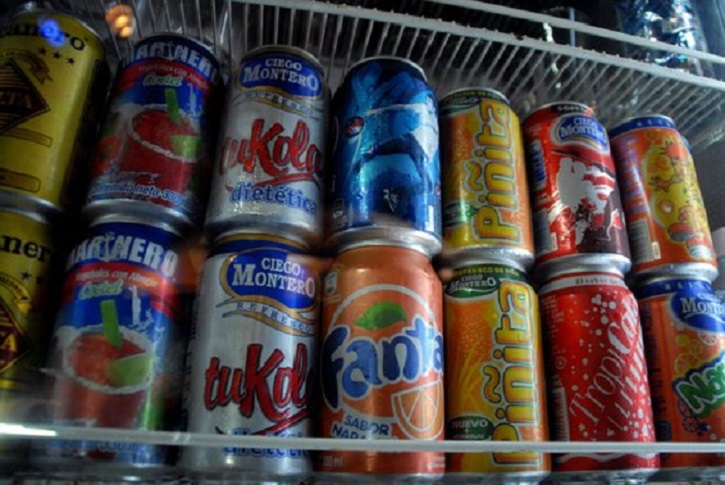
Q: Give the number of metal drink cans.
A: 14